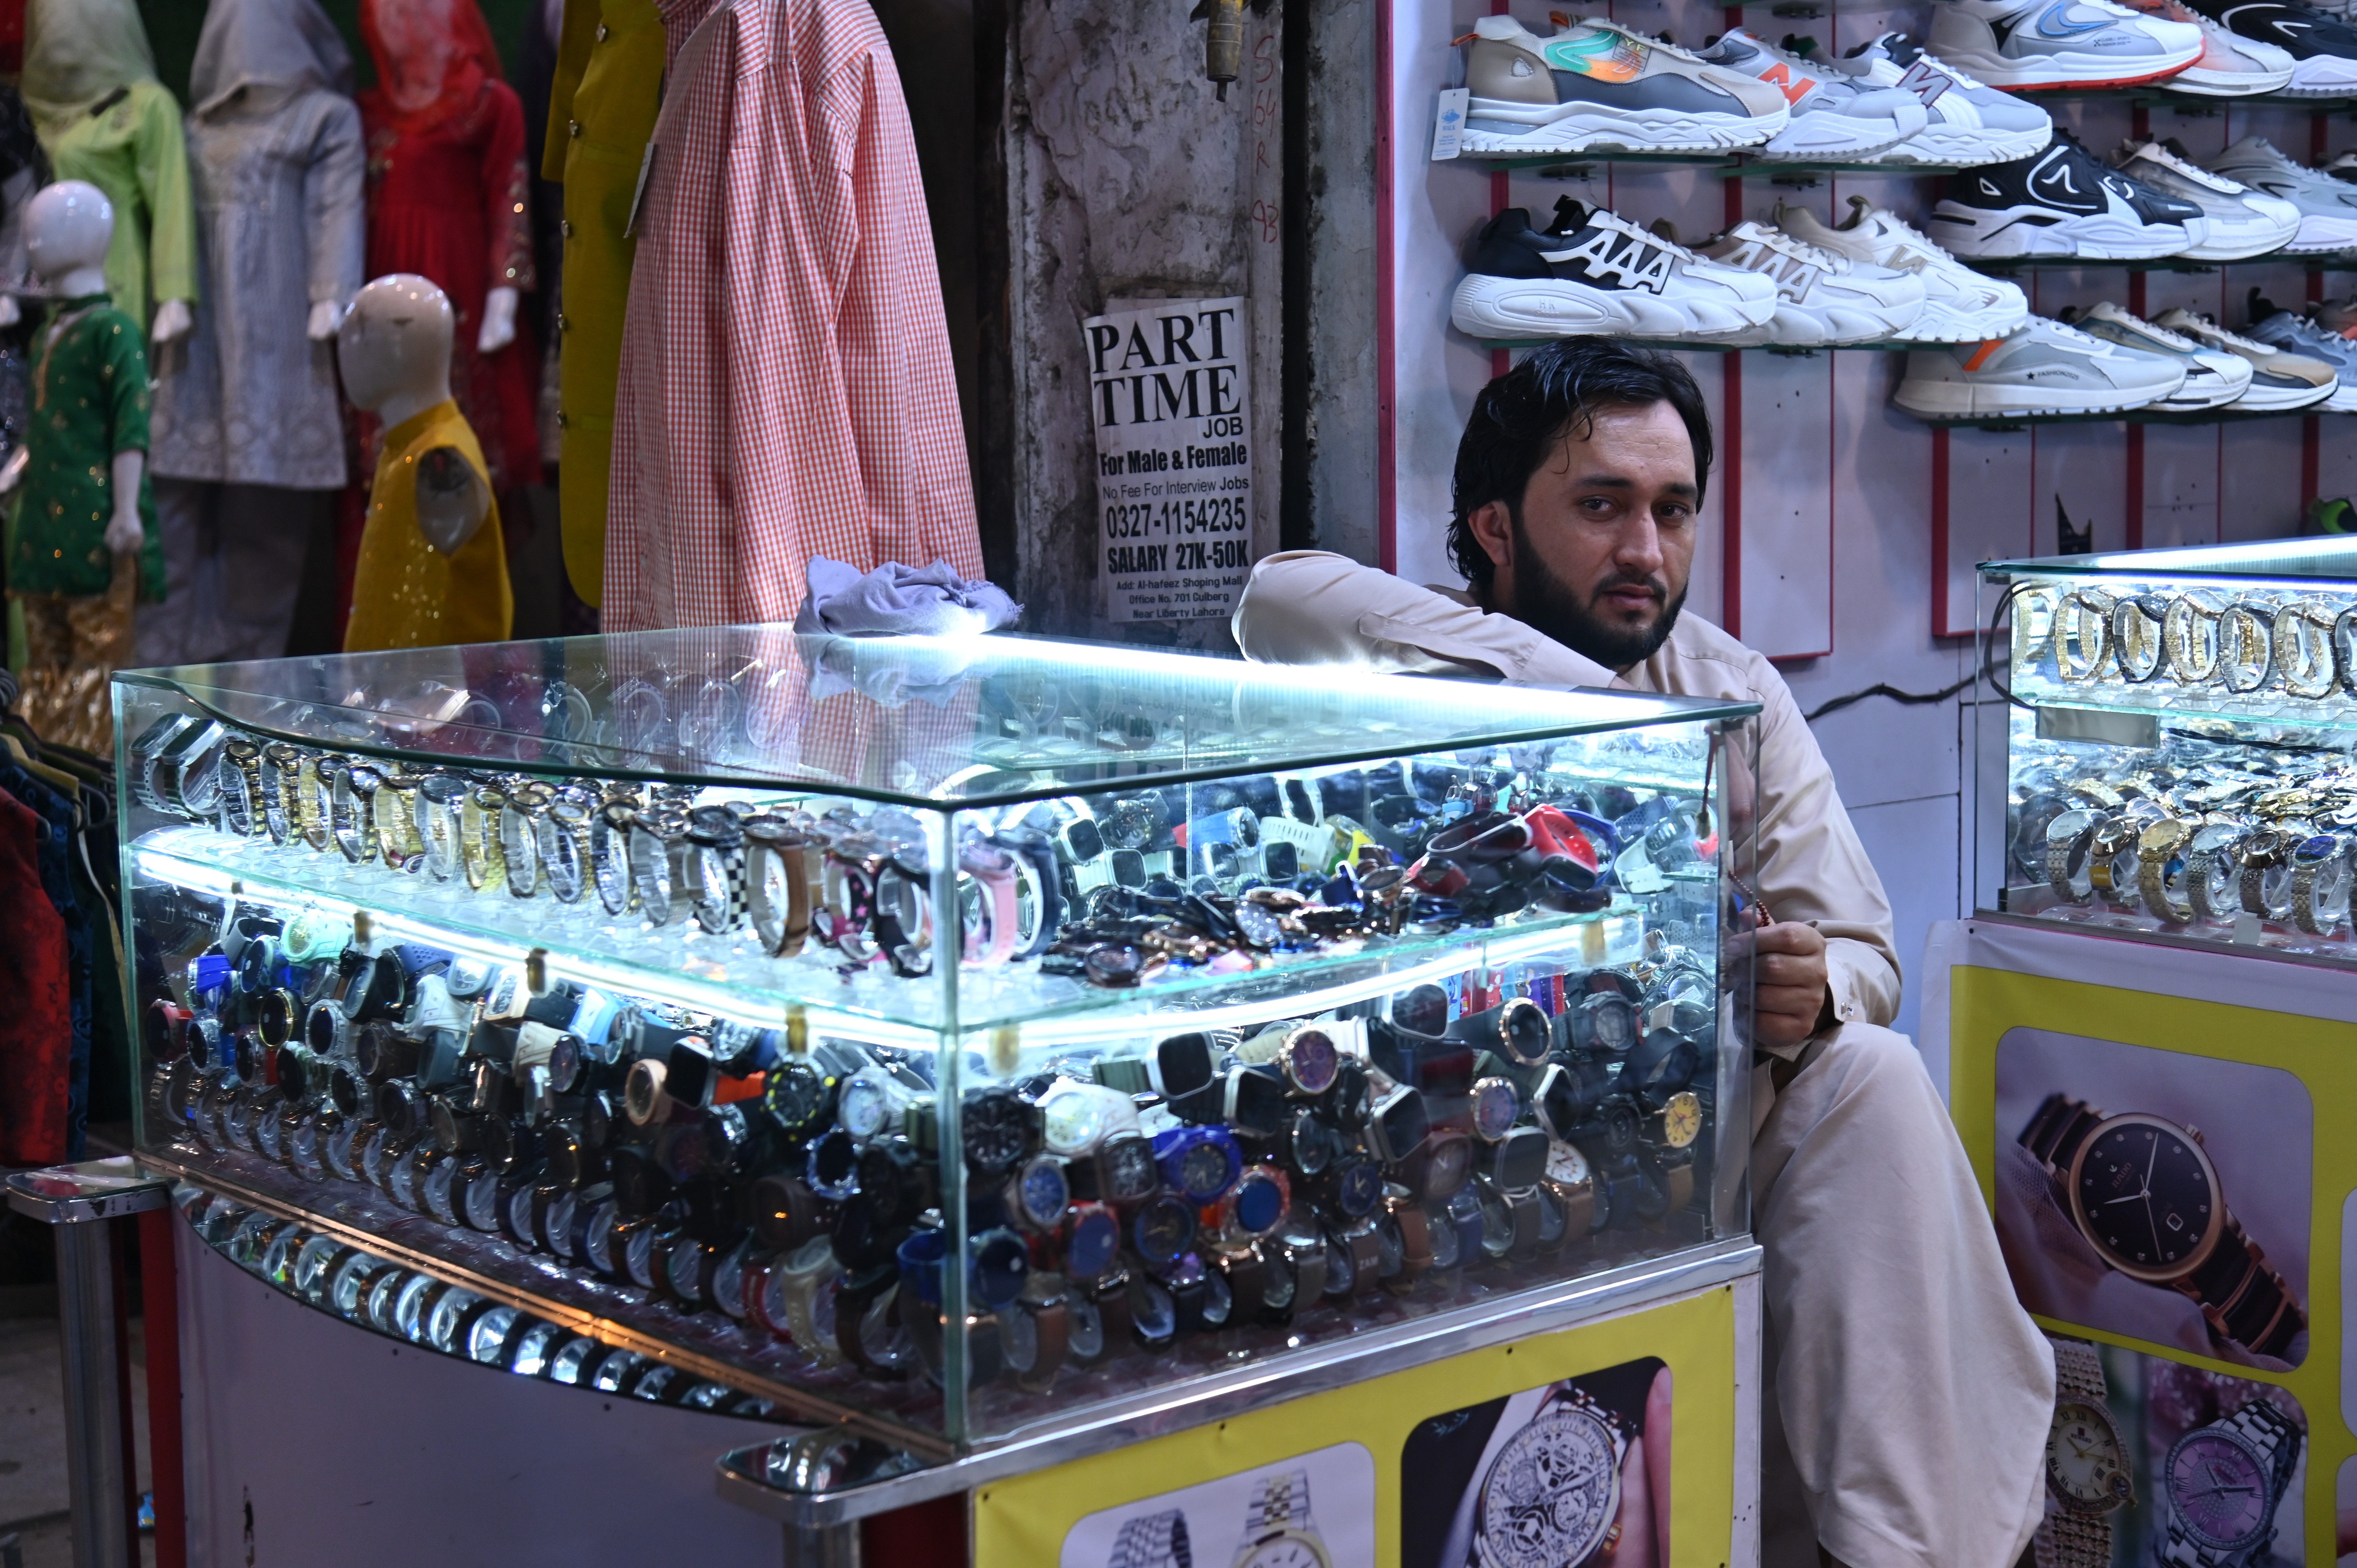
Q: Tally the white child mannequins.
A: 2